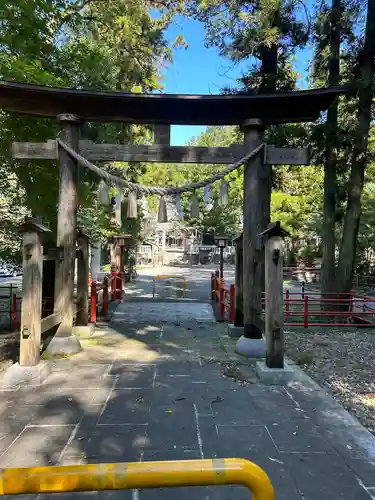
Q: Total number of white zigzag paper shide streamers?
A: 4